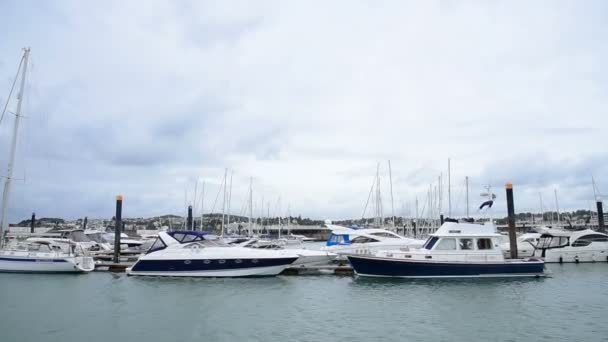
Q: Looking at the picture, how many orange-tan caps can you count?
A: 2